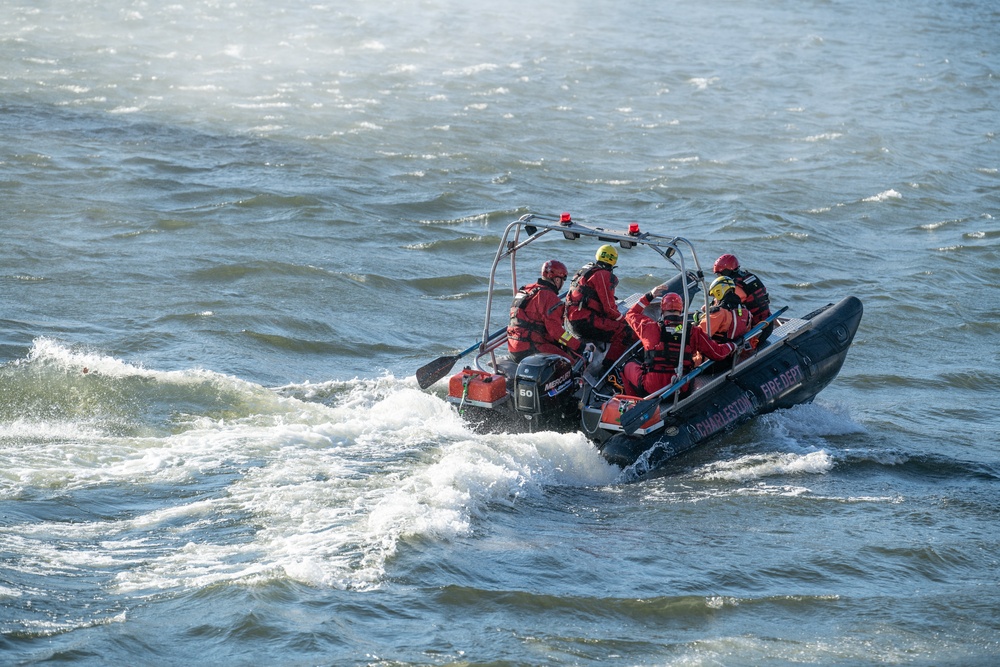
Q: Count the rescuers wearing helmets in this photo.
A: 5